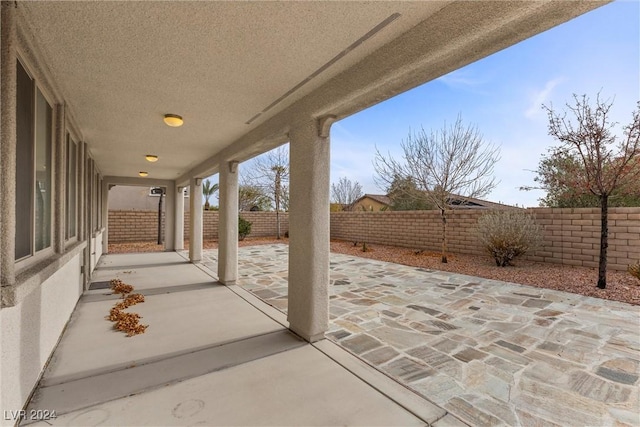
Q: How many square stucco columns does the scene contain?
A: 4